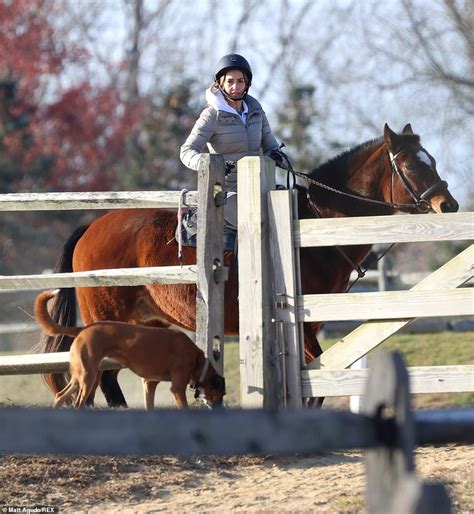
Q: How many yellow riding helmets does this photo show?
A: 0